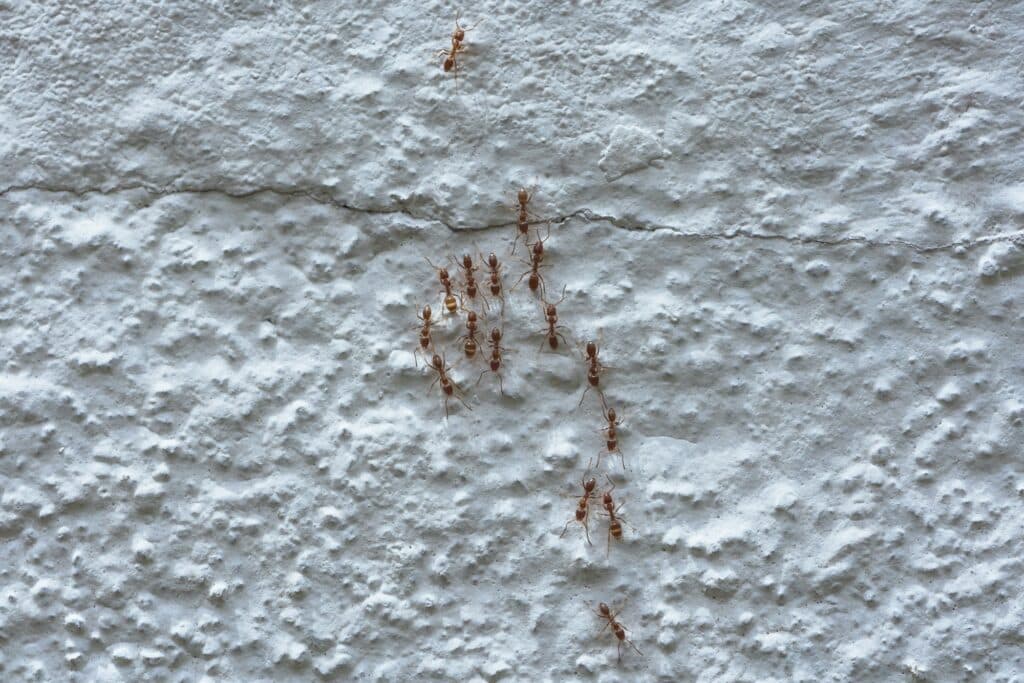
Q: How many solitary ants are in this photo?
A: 2